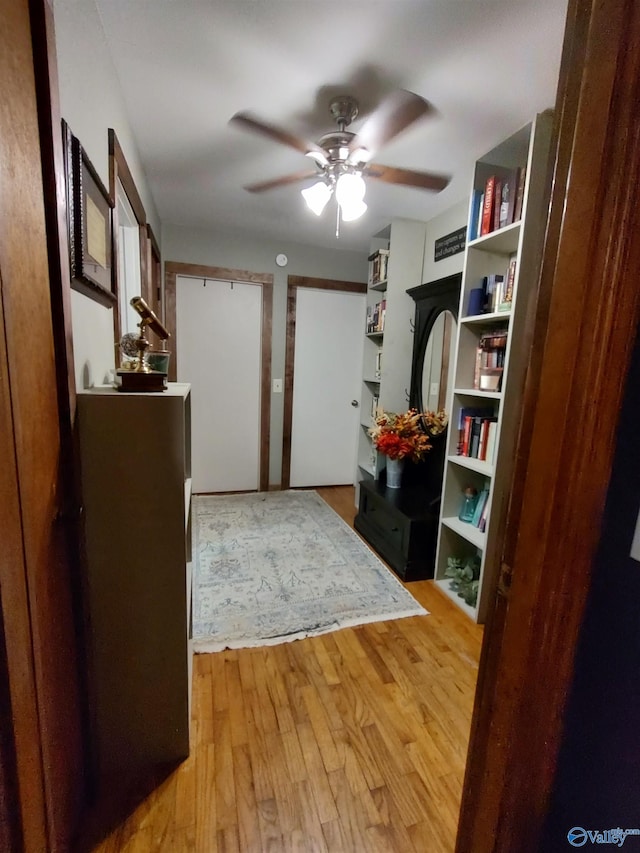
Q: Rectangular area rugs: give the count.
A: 1